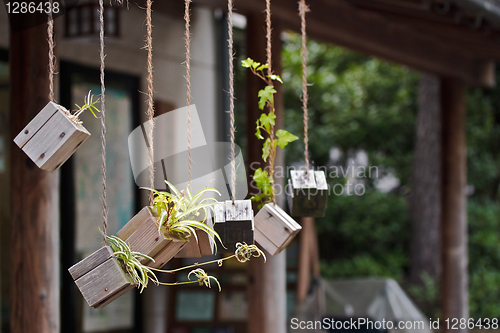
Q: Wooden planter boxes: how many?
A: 7